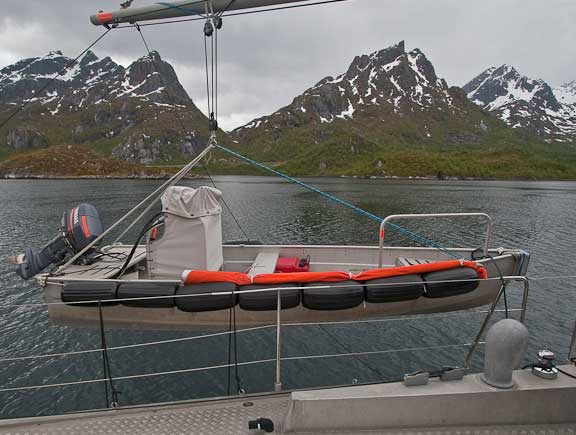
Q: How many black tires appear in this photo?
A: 7